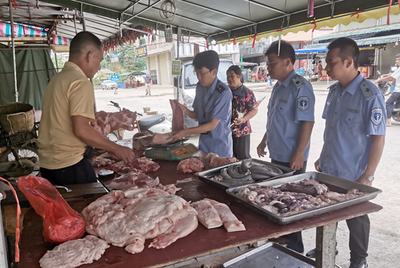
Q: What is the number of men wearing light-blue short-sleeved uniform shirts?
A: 3